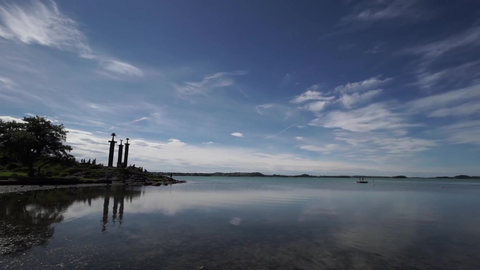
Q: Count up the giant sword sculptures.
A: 3